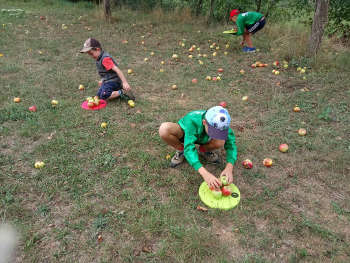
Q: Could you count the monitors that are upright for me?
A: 0